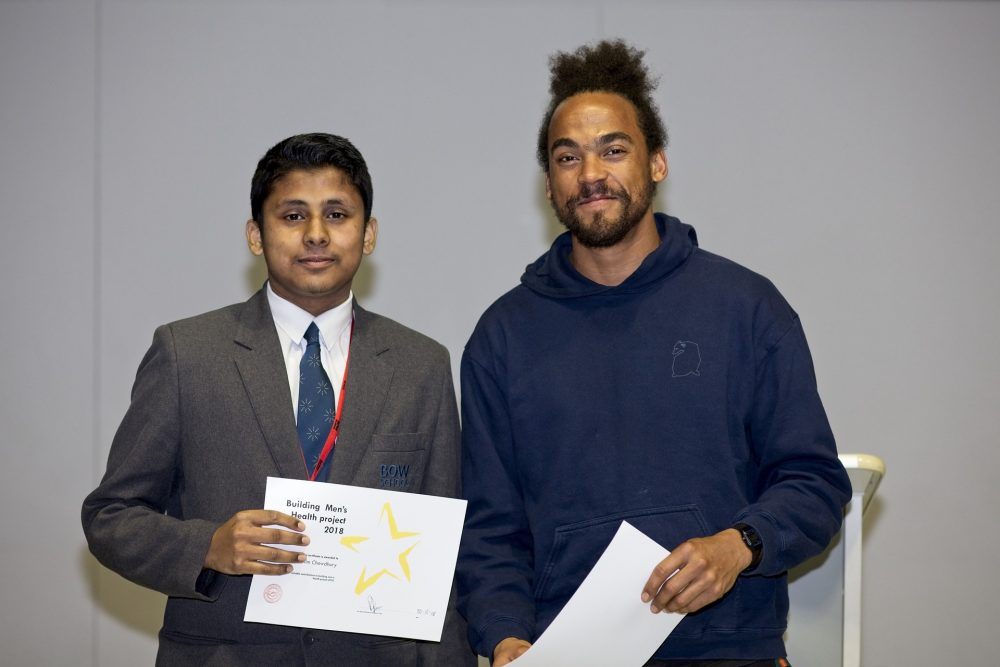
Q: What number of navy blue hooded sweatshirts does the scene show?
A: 1